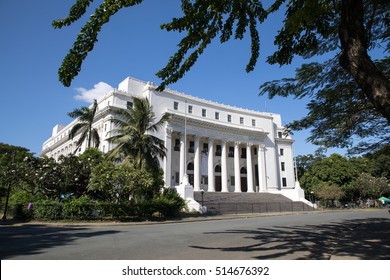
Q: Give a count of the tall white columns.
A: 8